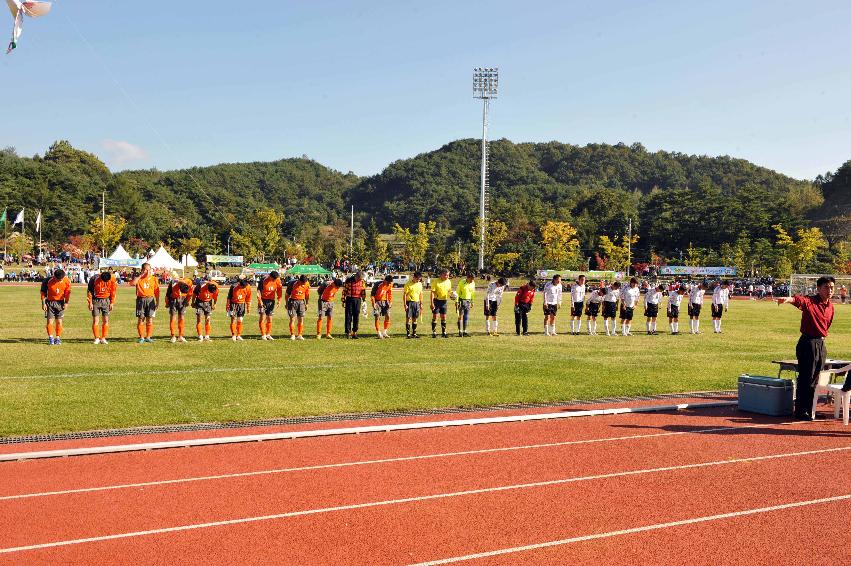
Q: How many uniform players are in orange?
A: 10